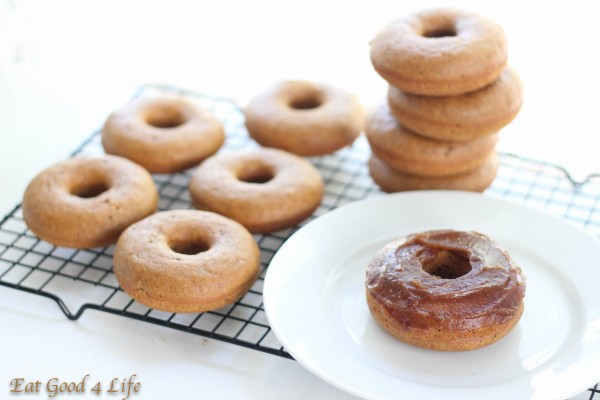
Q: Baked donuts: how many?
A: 10